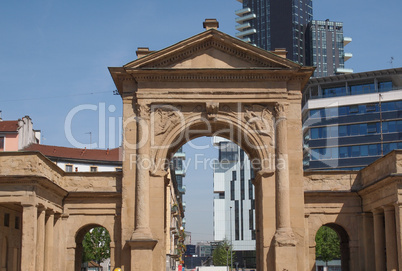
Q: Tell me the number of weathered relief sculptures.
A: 2